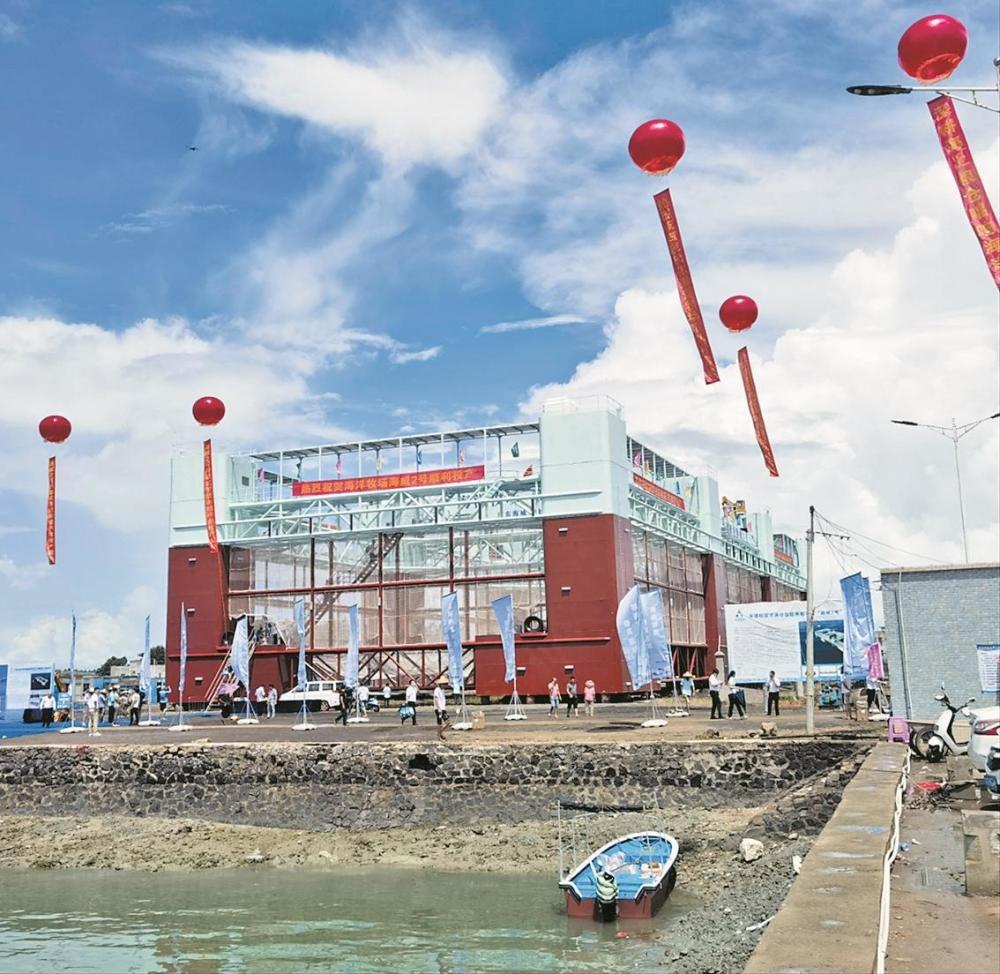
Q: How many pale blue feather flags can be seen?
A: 12